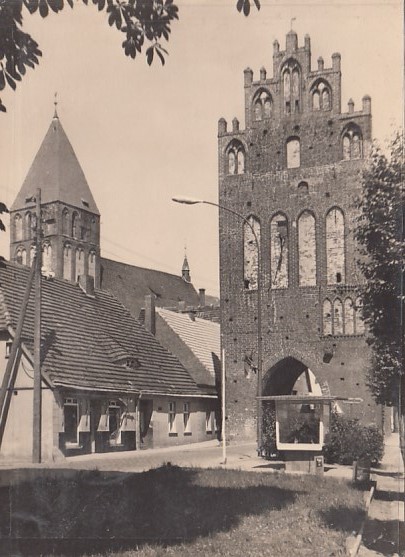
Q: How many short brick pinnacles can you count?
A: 11